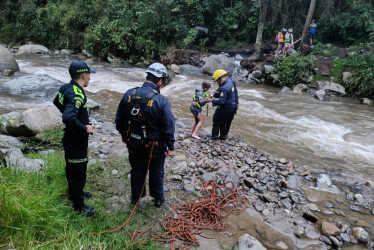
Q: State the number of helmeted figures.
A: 4